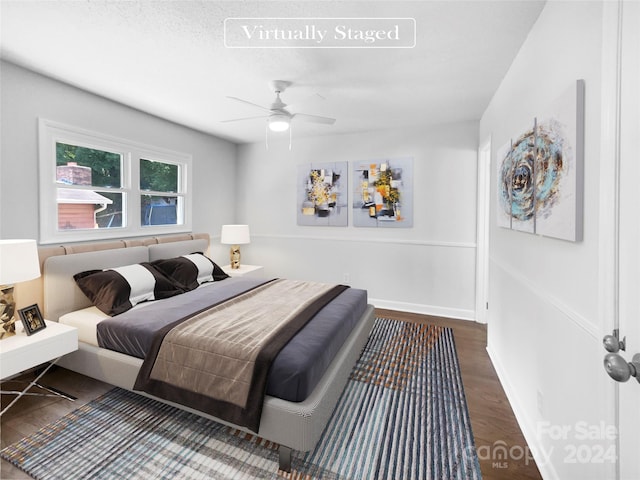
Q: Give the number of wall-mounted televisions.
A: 0